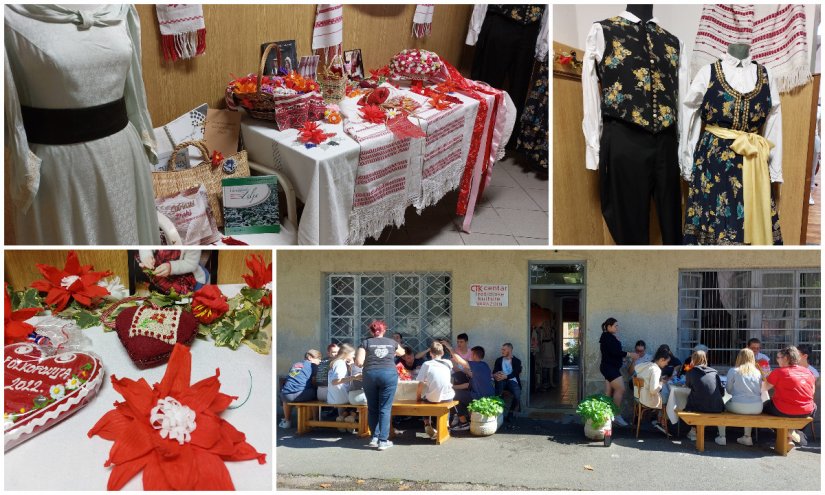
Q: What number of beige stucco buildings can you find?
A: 1